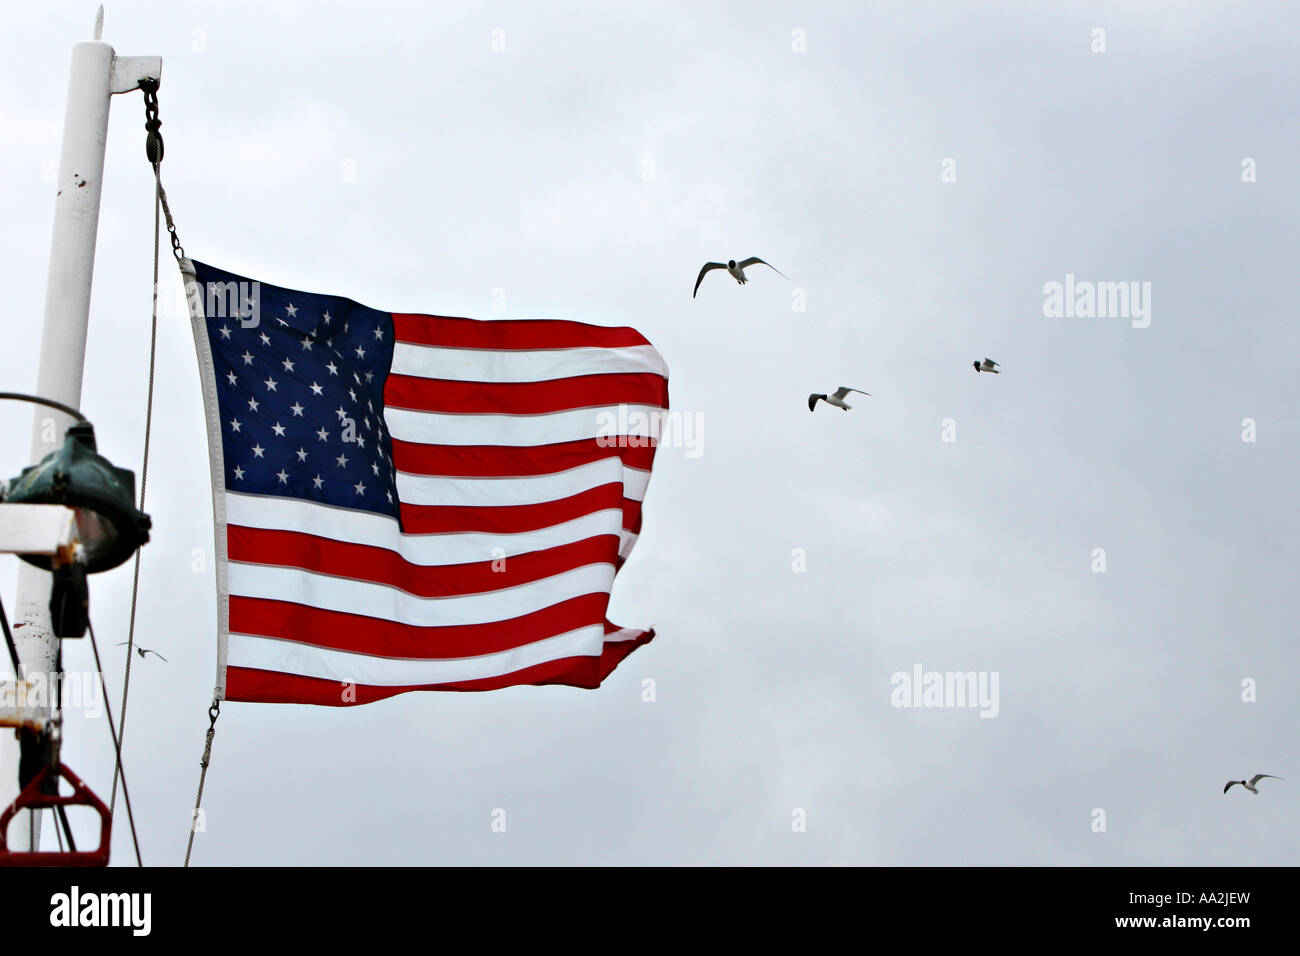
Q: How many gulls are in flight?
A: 5